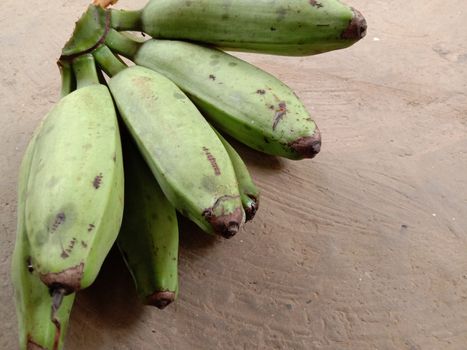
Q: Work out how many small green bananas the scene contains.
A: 7